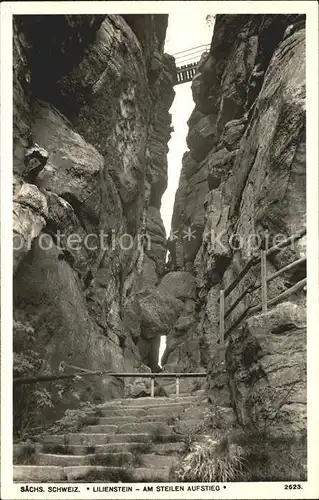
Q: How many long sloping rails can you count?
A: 3